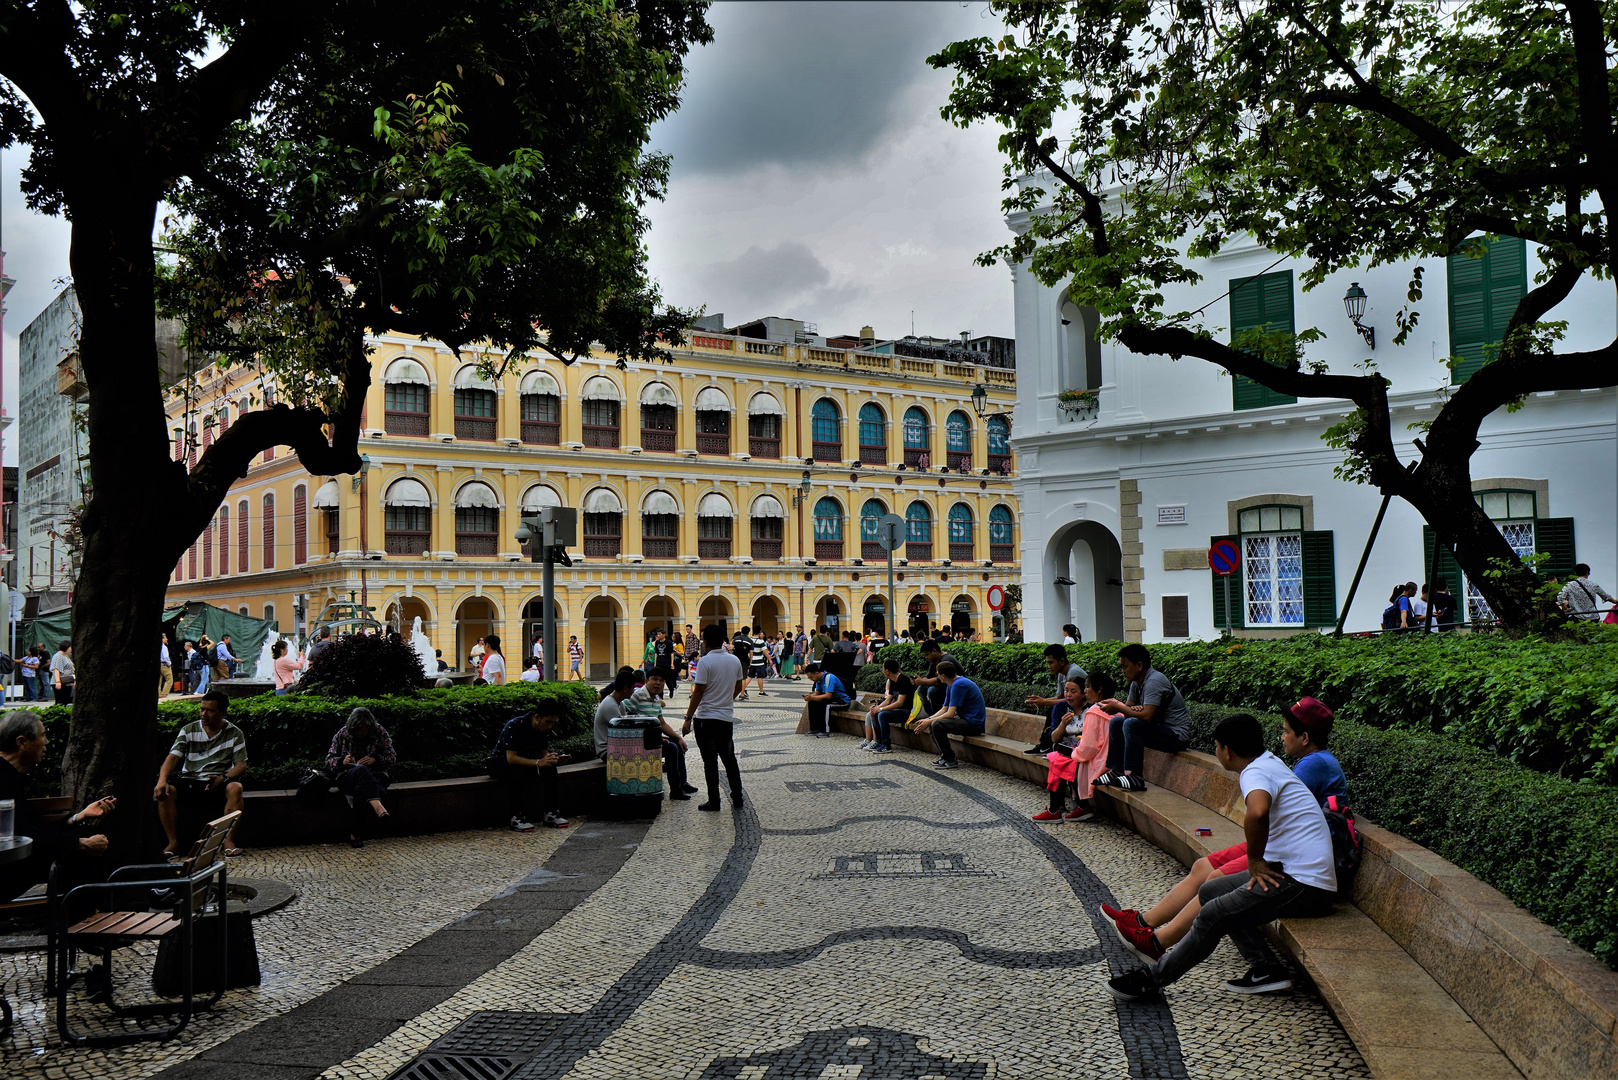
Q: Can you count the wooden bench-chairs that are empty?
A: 1